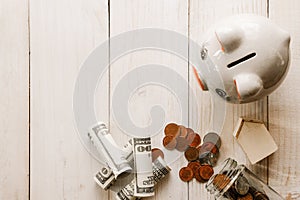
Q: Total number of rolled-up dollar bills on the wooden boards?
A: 4